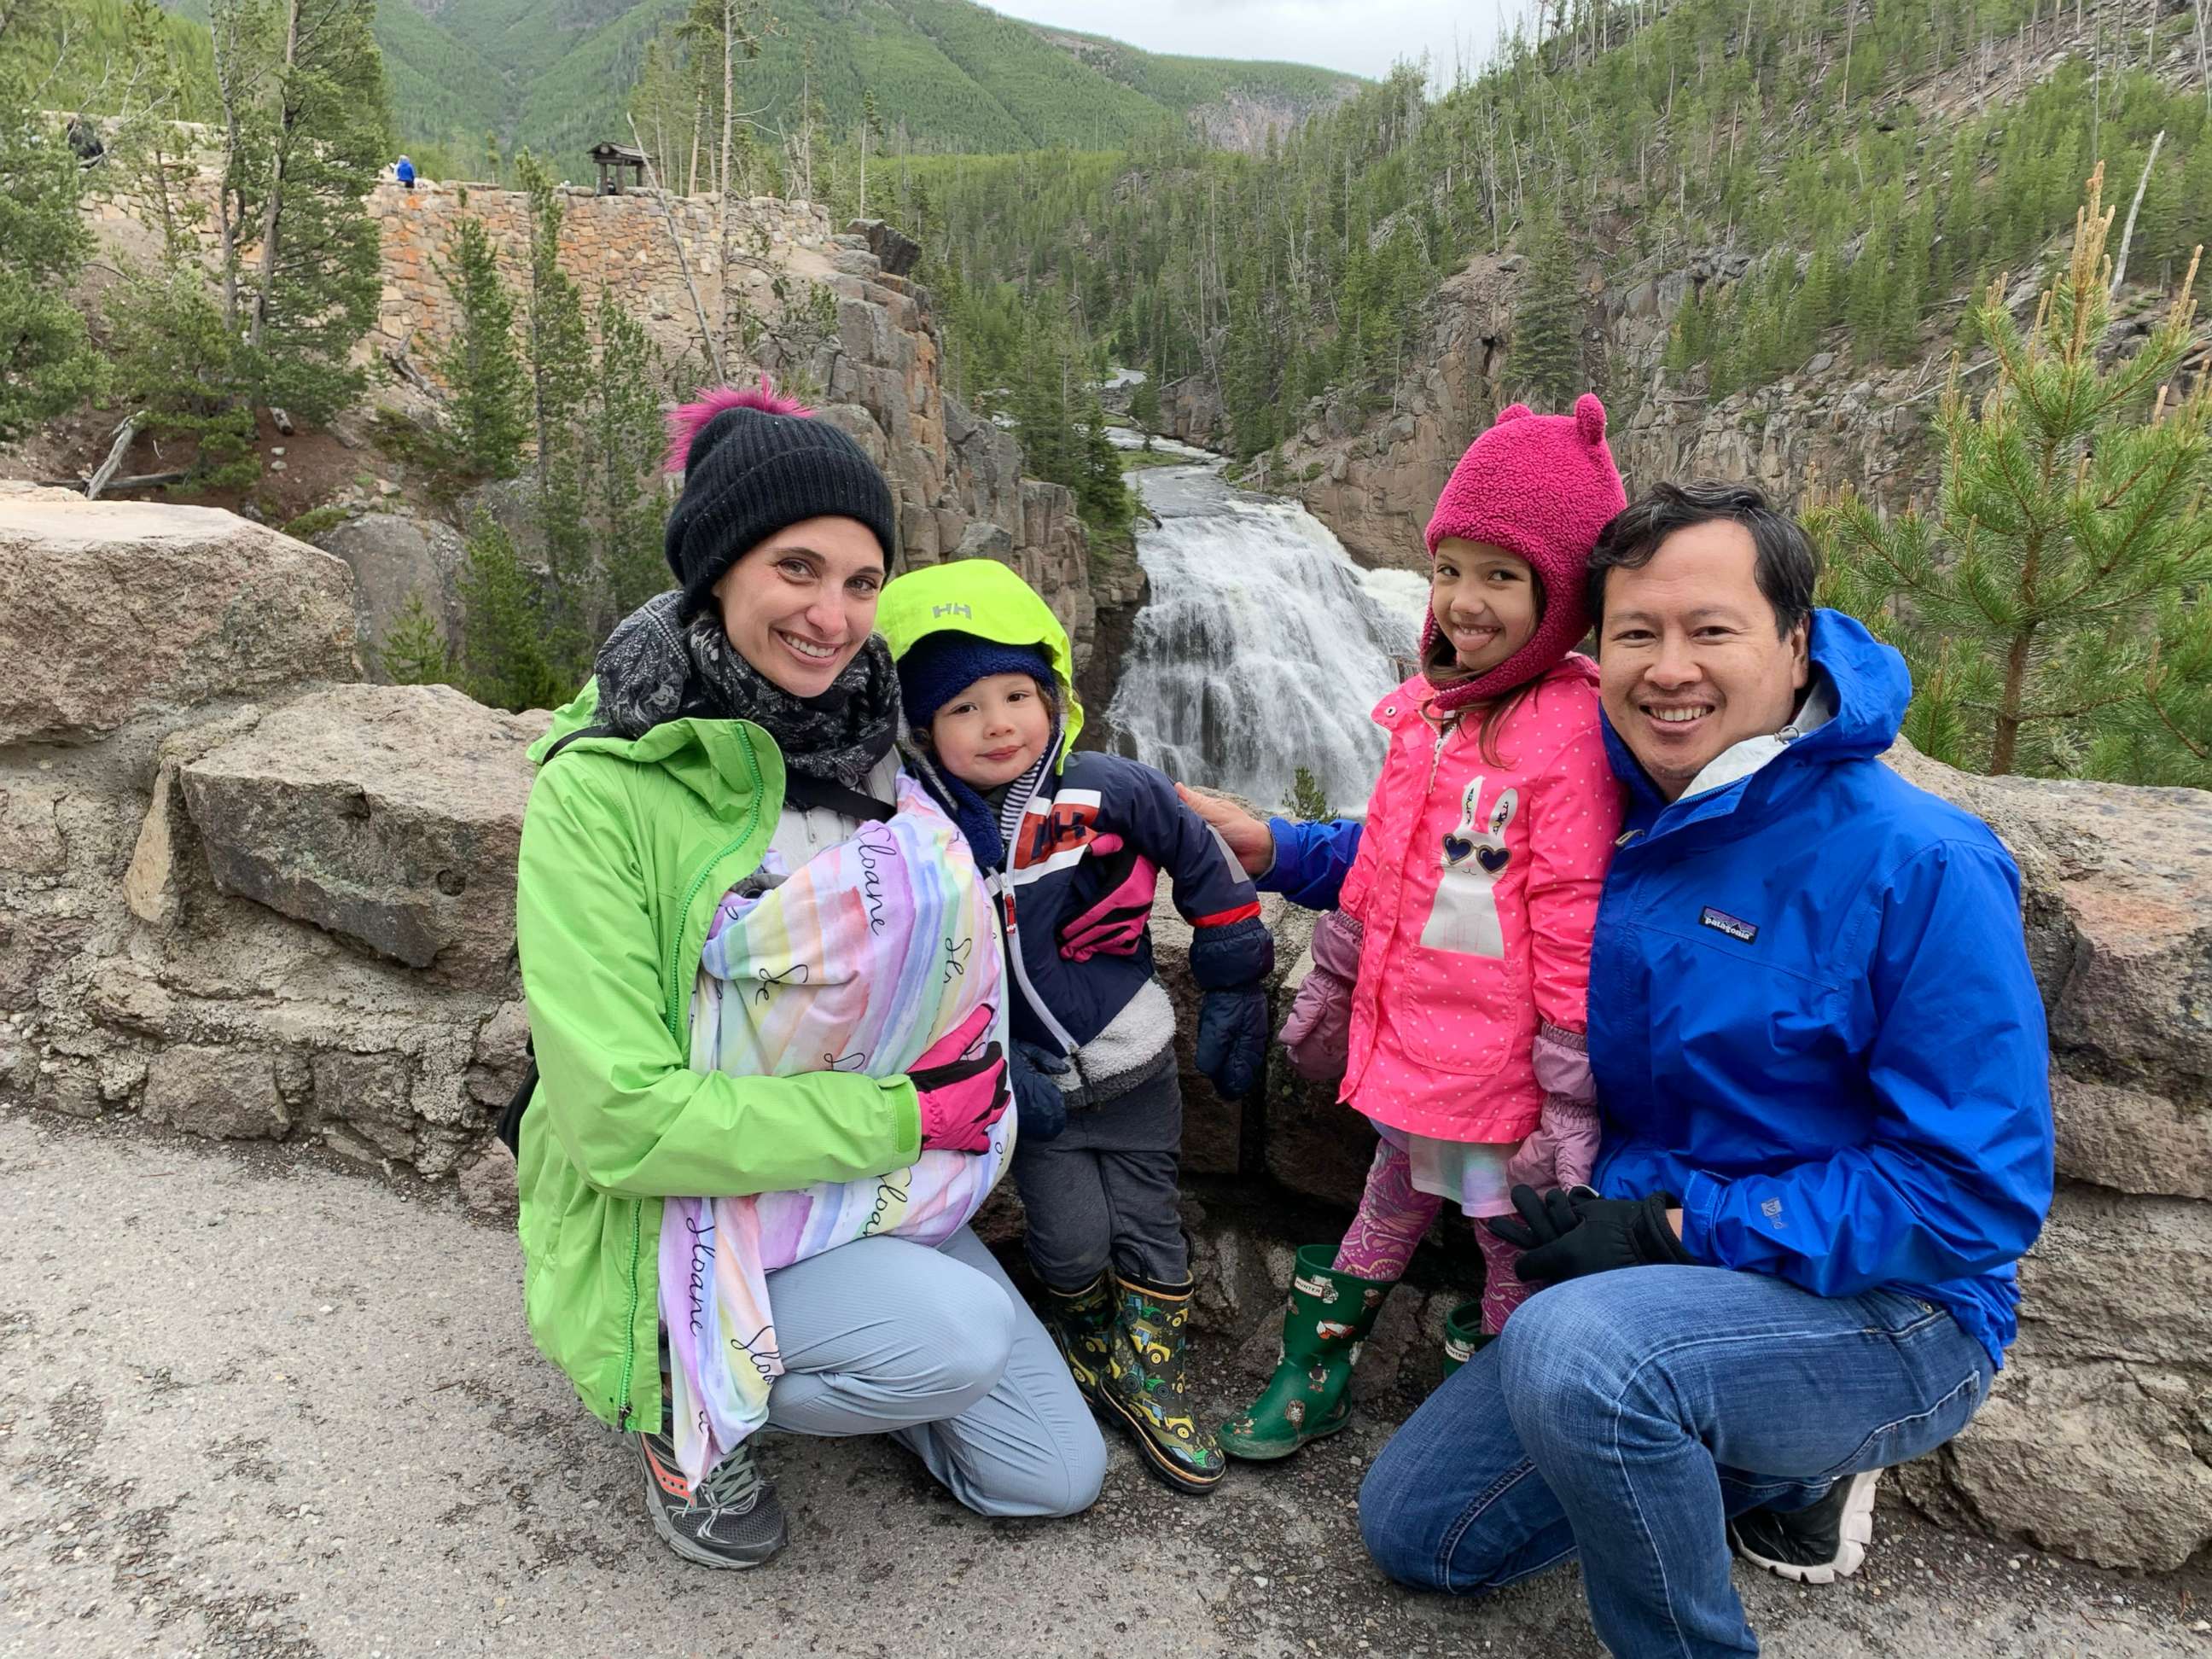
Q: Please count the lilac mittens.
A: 2